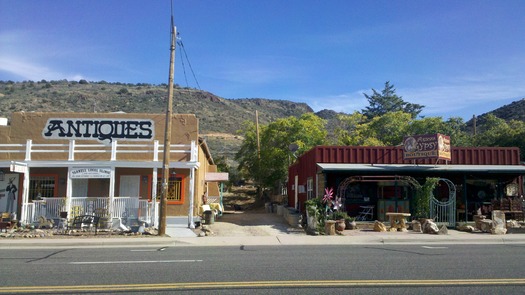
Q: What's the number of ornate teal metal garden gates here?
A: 1